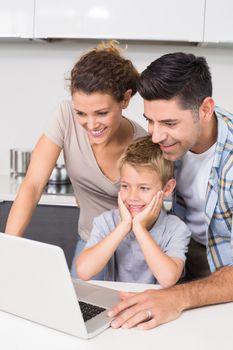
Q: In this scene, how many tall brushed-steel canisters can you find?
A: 2